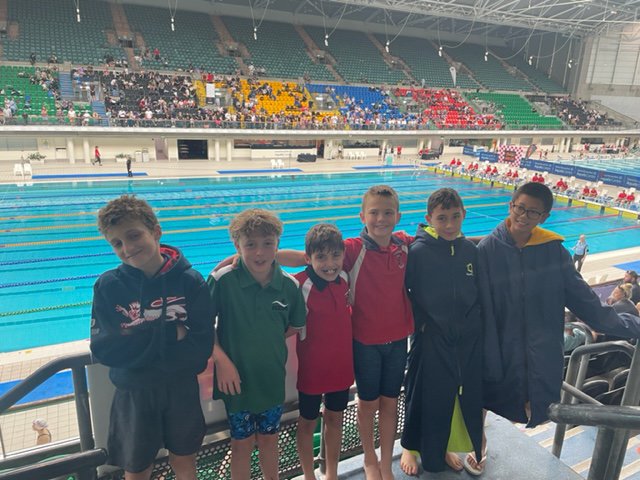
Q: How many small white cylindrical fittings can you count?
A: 9